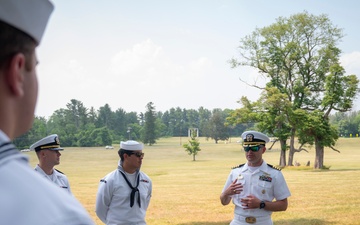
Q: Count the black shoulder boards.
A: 3